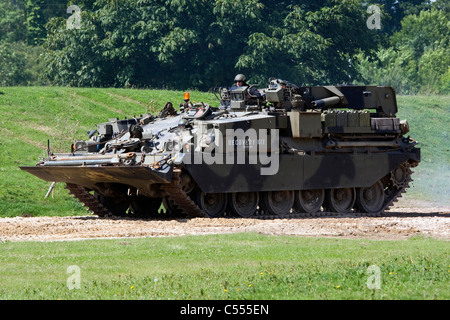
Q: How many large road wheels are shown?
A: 6